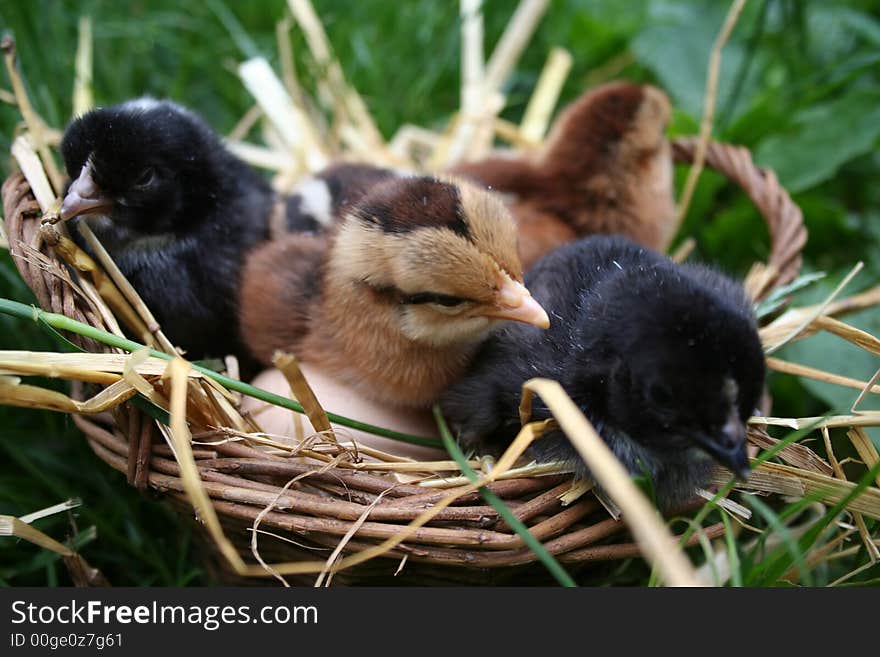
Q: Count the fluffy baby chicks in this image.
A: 4